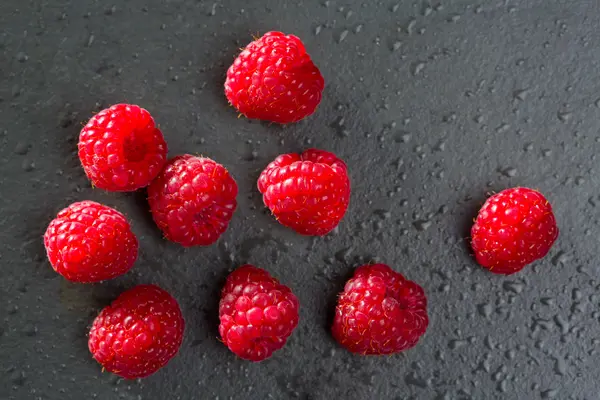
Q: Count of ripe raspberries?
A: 9